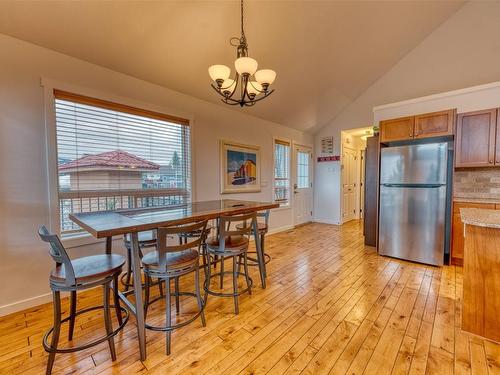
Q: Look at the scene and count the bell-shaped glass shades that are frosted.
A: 5